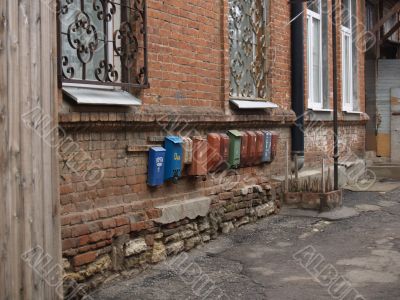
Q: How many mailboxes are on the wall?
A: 12